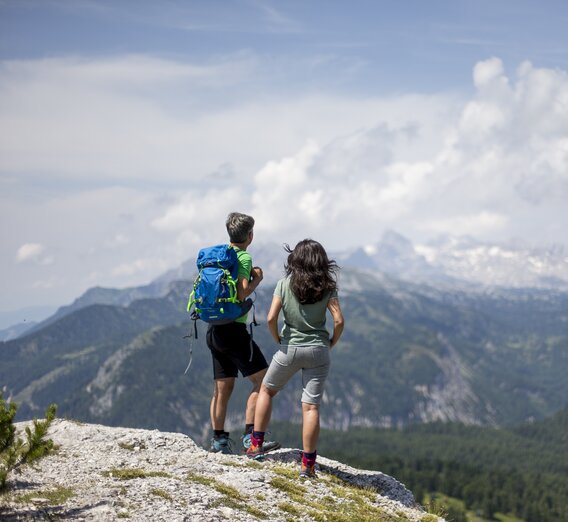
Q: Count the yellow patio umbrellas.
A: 0